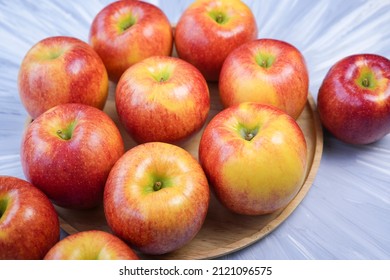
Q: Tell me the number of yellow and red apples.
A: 11